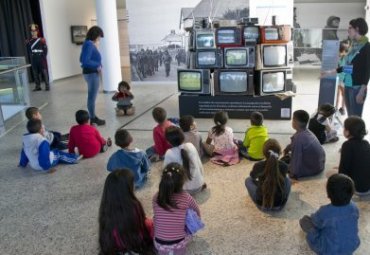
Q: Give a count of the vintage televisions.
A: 10